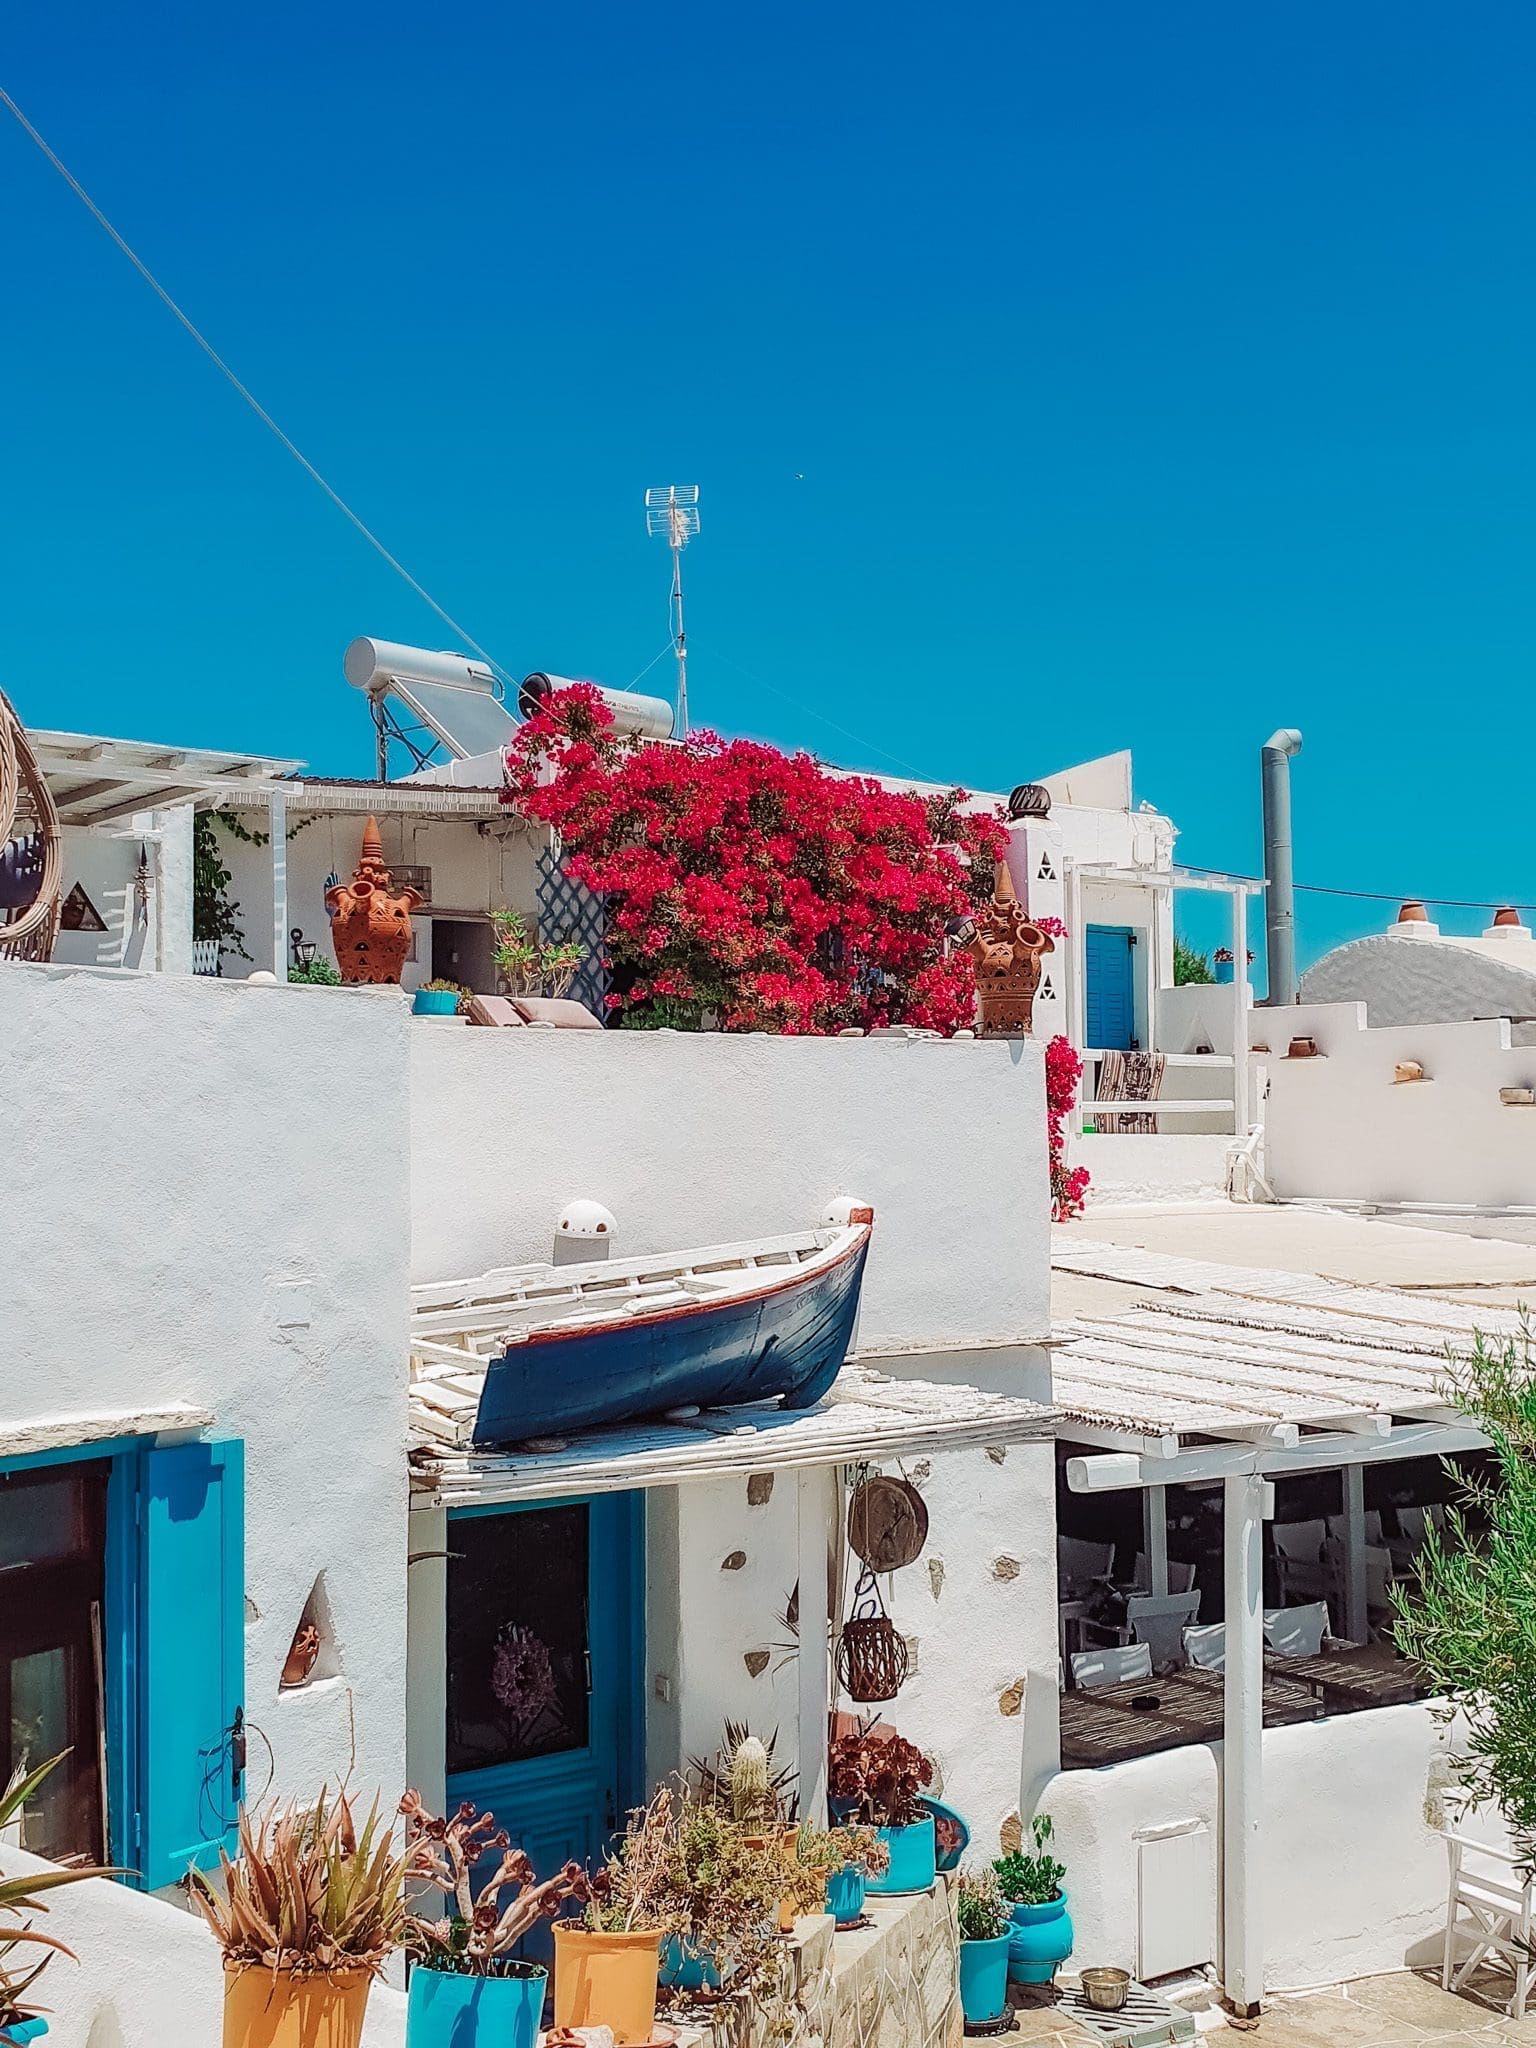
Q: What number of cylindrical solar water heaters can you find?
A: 2